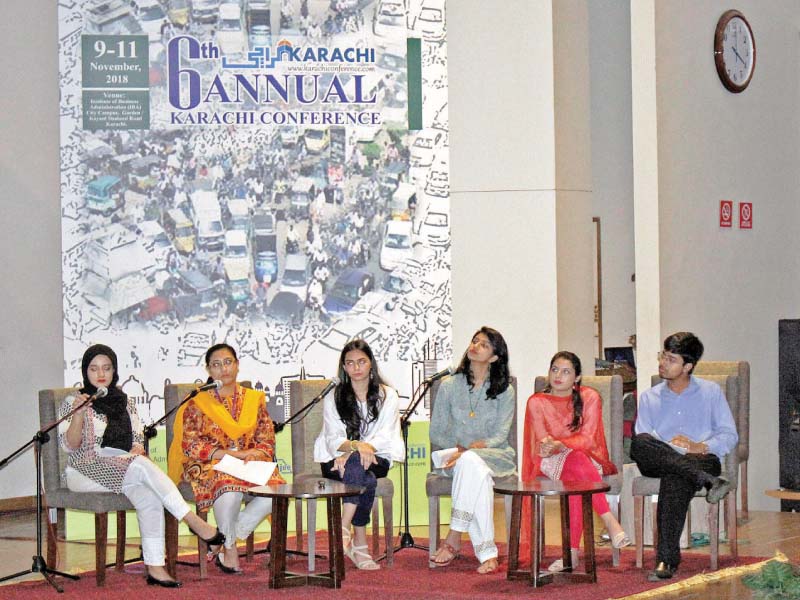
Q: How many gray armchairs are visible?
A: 7